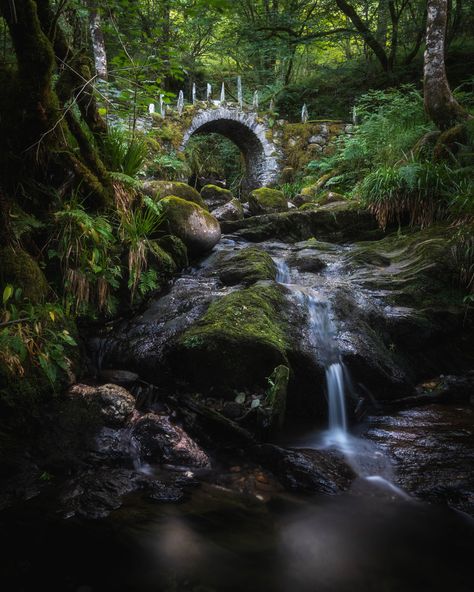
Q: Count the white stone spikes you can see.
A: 11